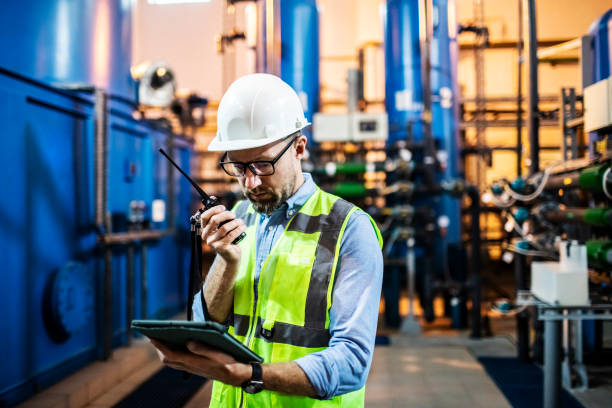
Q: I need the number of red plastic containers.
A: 0